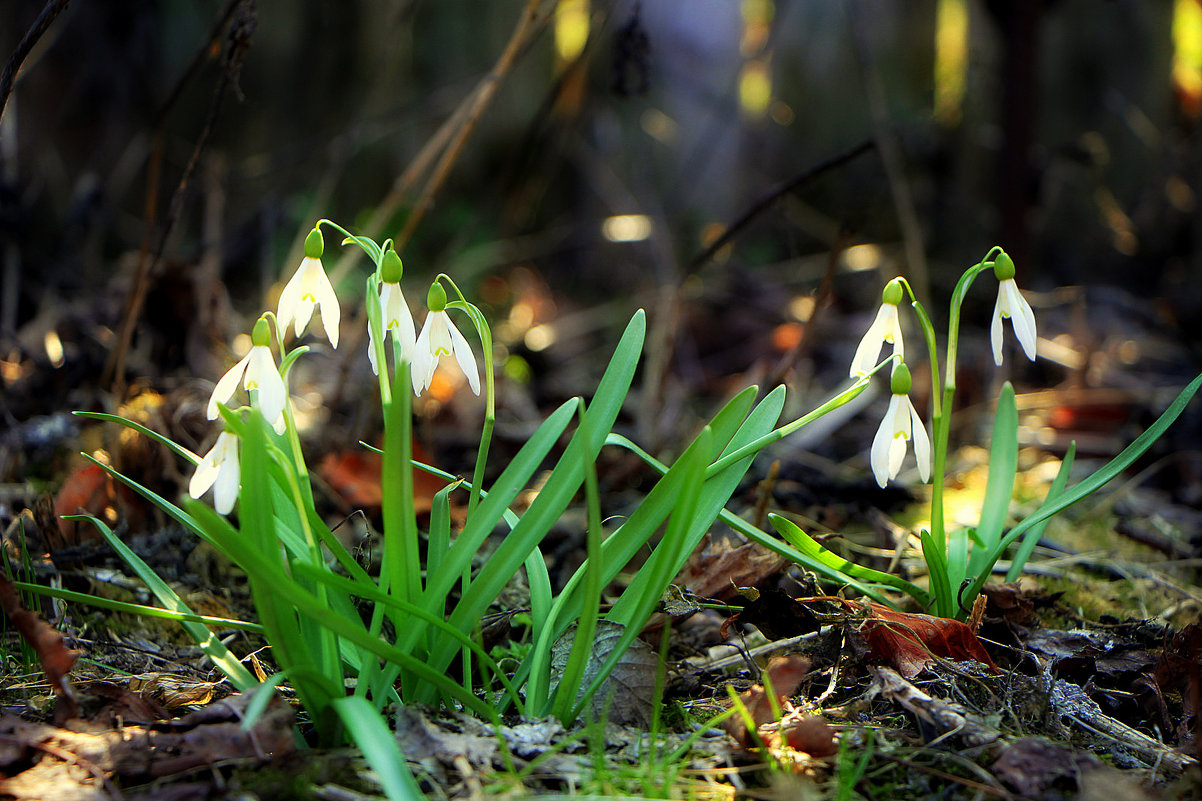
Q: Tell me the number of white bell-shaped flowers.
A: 8